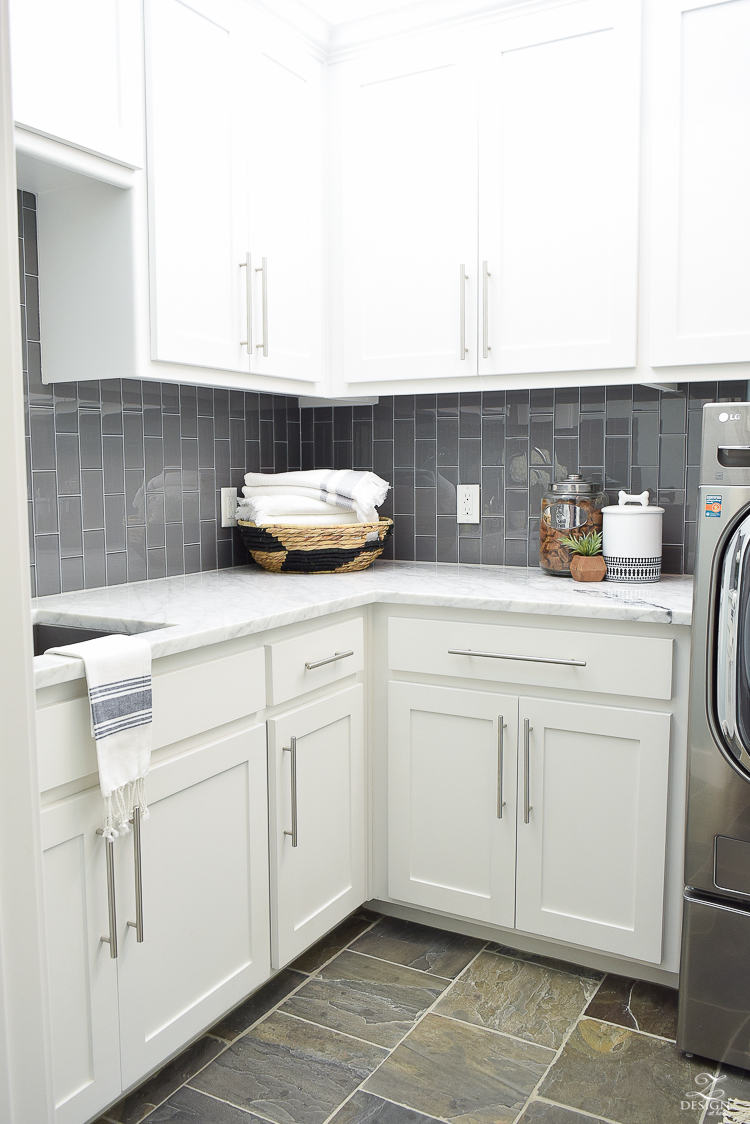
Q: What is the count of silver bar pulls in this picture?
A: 11